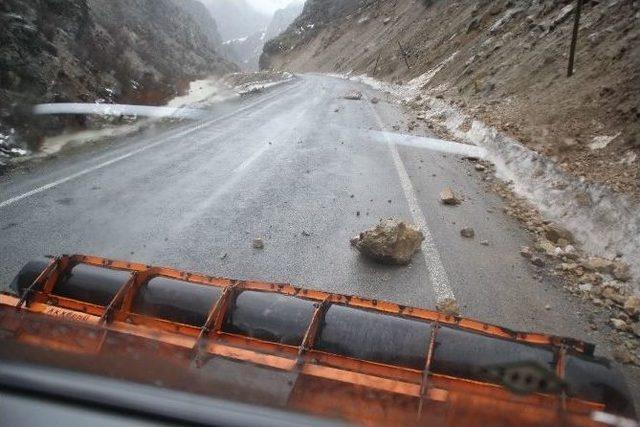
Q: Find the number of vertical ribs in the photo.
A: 6